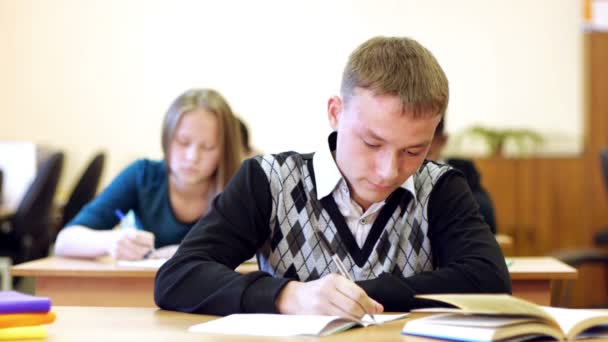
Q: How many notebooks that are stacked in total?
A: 3